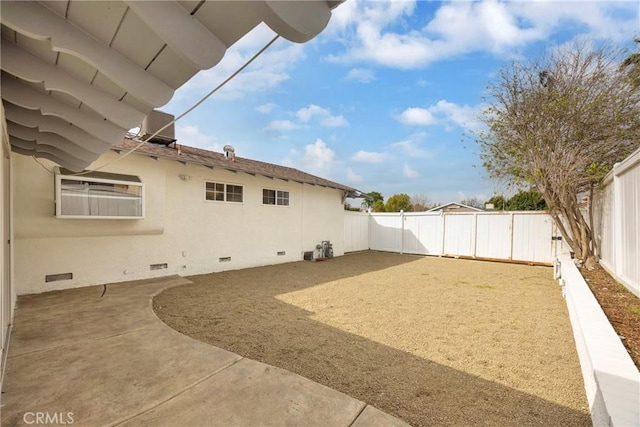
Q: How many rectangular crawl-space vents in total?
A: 4